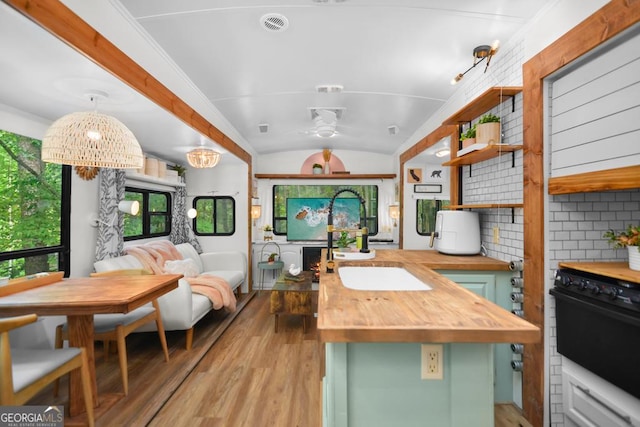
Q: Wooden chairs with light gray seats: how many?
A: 2